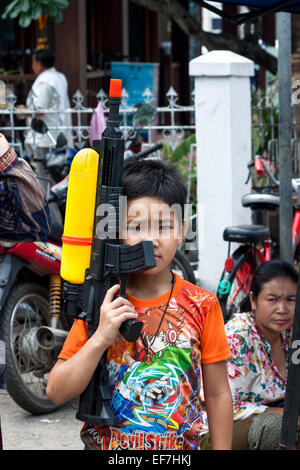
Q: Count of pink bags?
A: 1